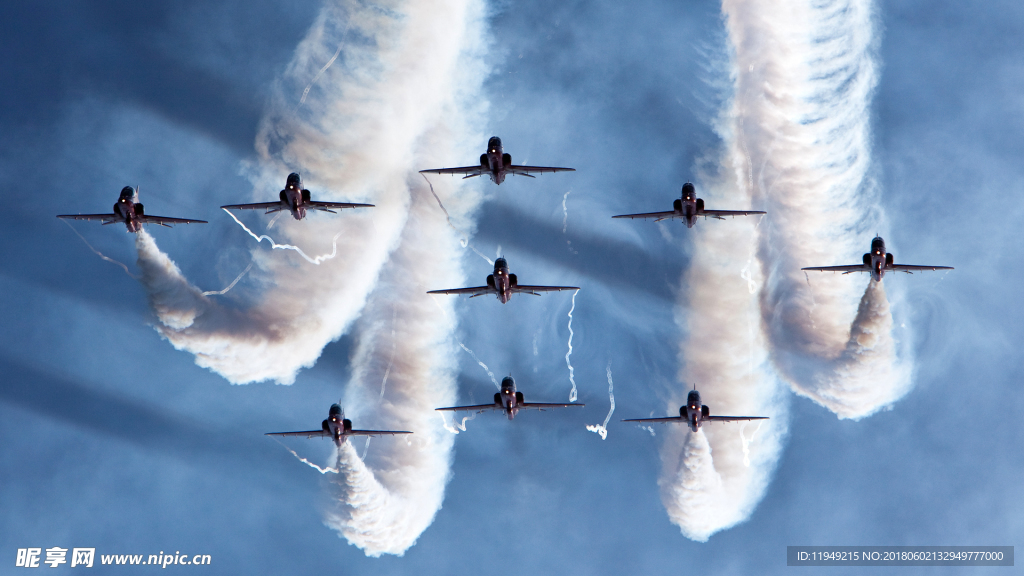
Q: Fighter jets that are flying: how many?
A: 9